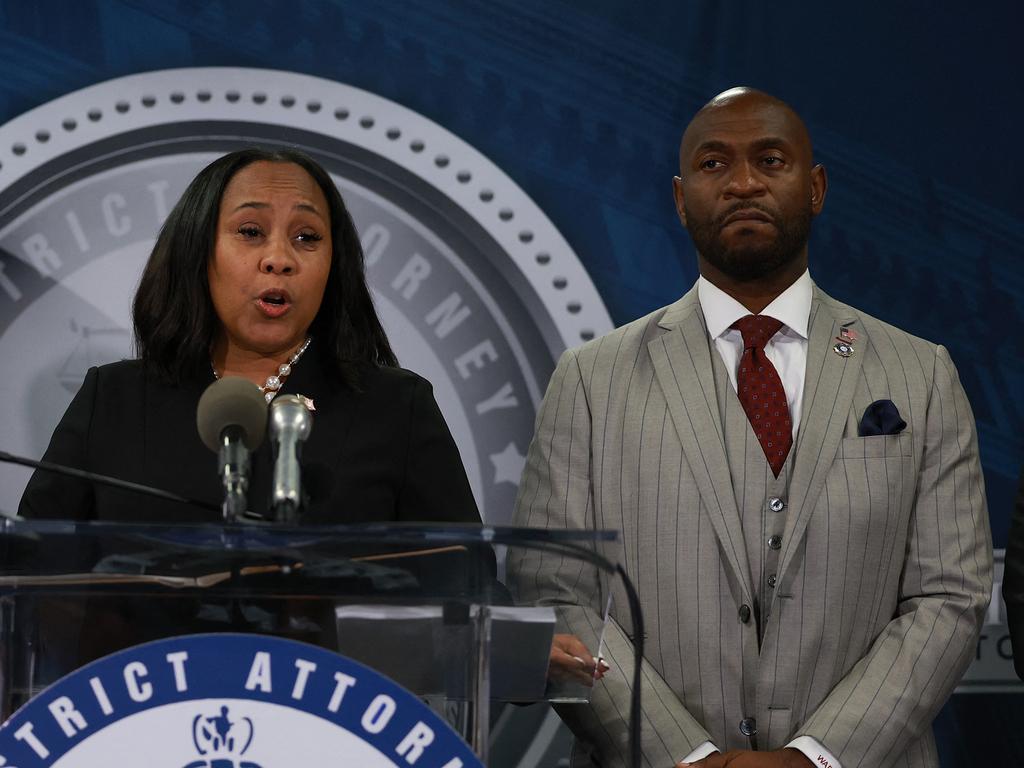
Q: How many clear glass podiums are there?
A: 1